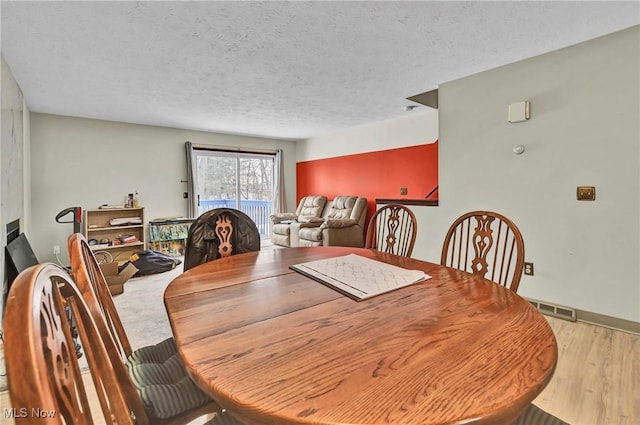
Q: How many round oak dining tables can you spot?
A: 1